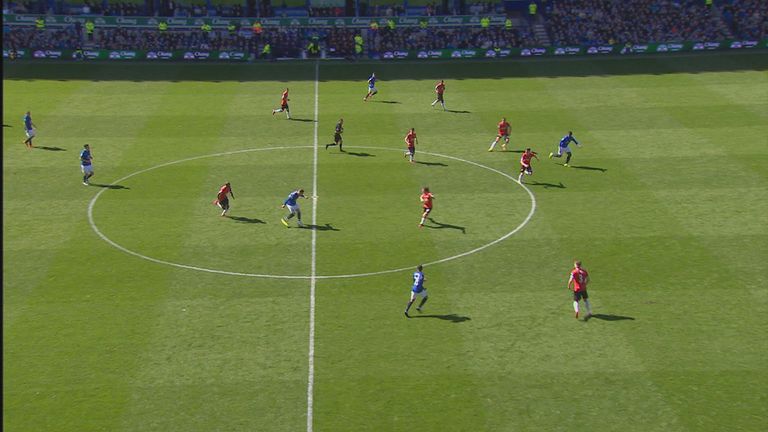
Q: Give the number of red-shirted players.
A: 8